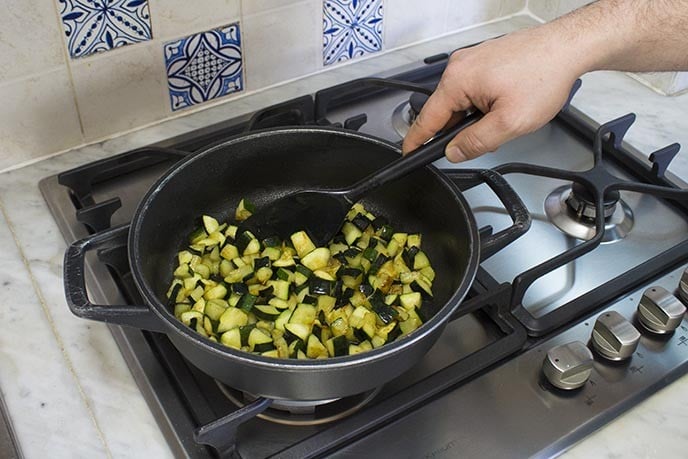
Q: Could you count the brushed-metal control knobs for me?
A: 4